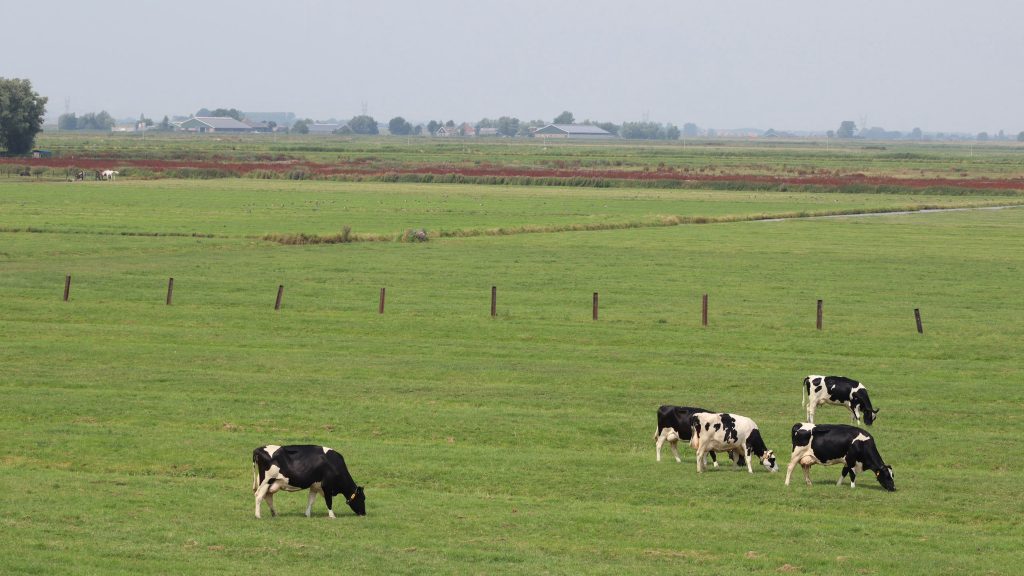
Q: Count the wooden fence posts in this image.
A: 9